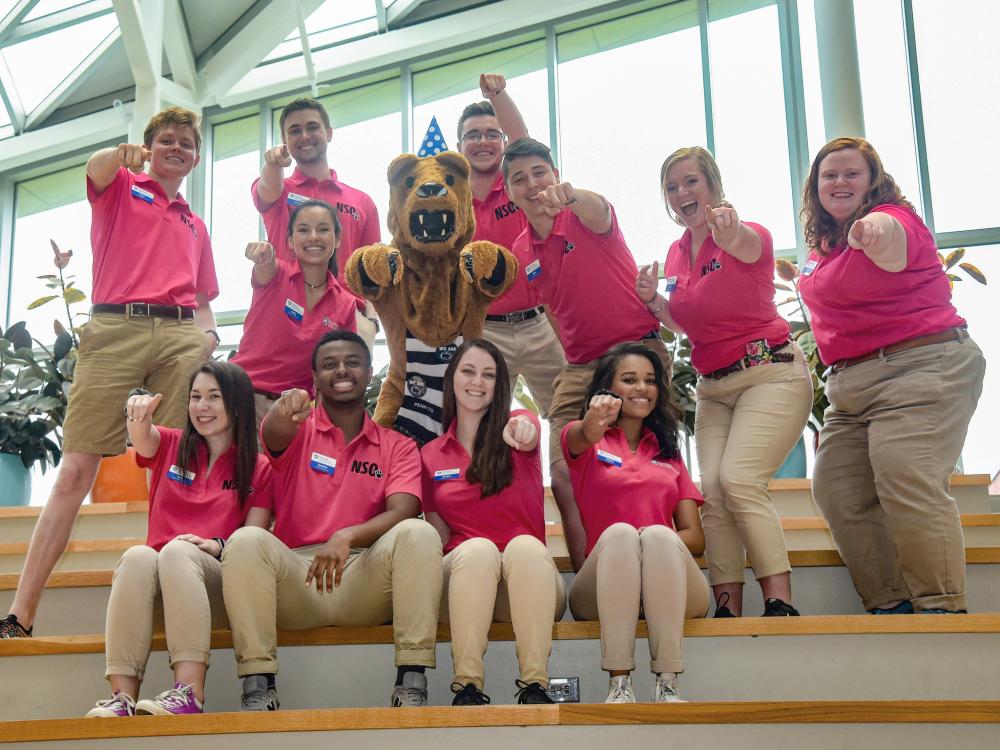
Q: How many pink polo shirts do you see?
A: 11